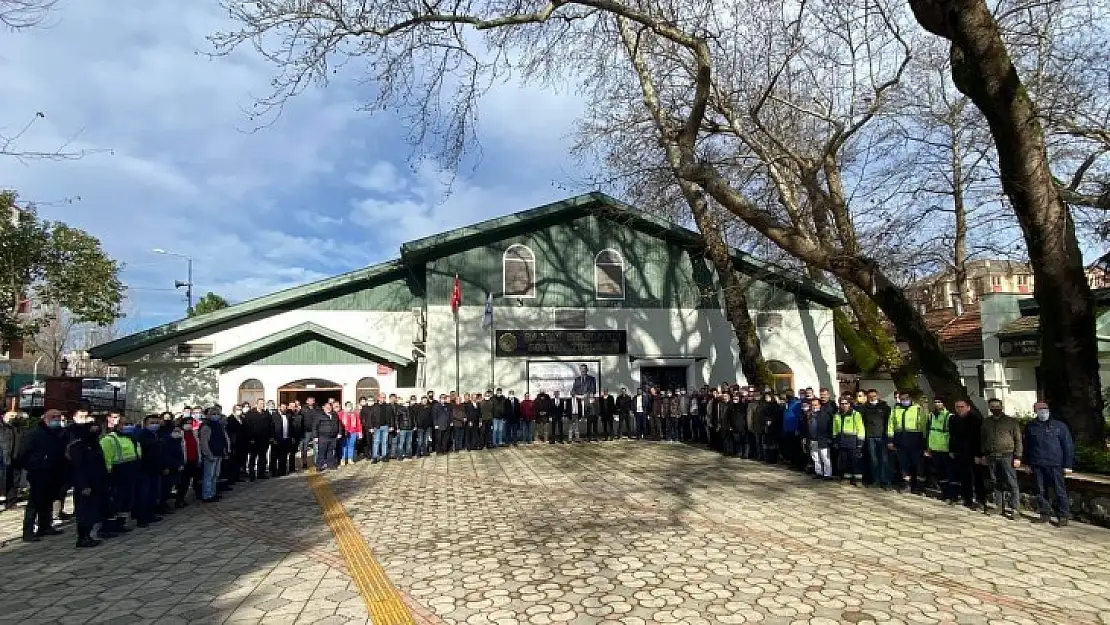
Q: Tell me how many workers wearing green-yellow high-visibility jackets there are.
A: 4